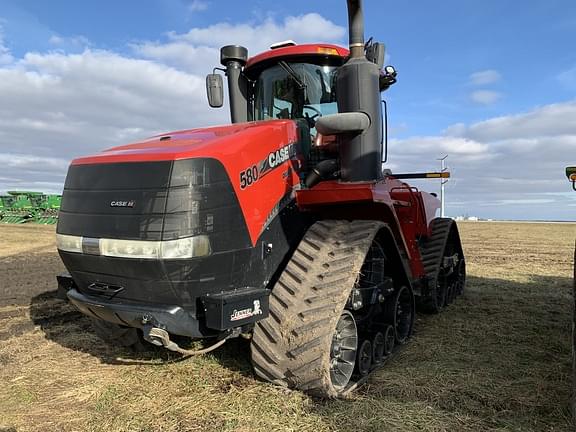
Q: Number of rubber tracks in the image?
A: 2